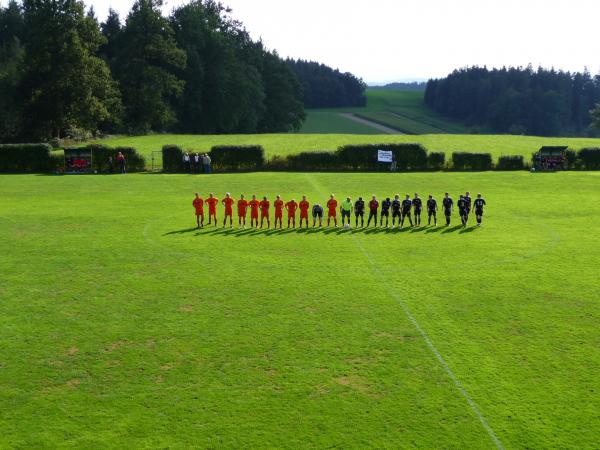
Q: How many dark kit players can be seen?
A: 11